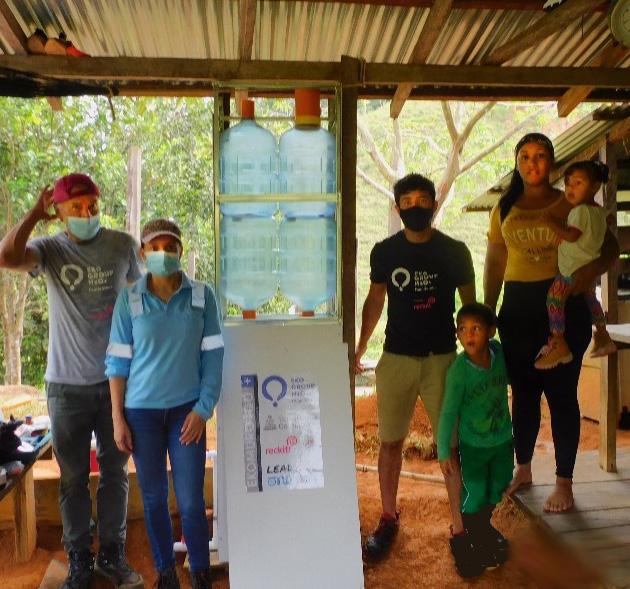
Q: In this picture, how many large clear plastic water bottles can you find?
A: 4